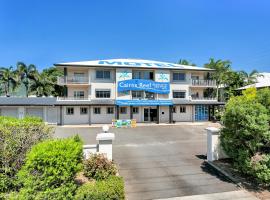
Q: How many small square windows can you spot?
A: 8